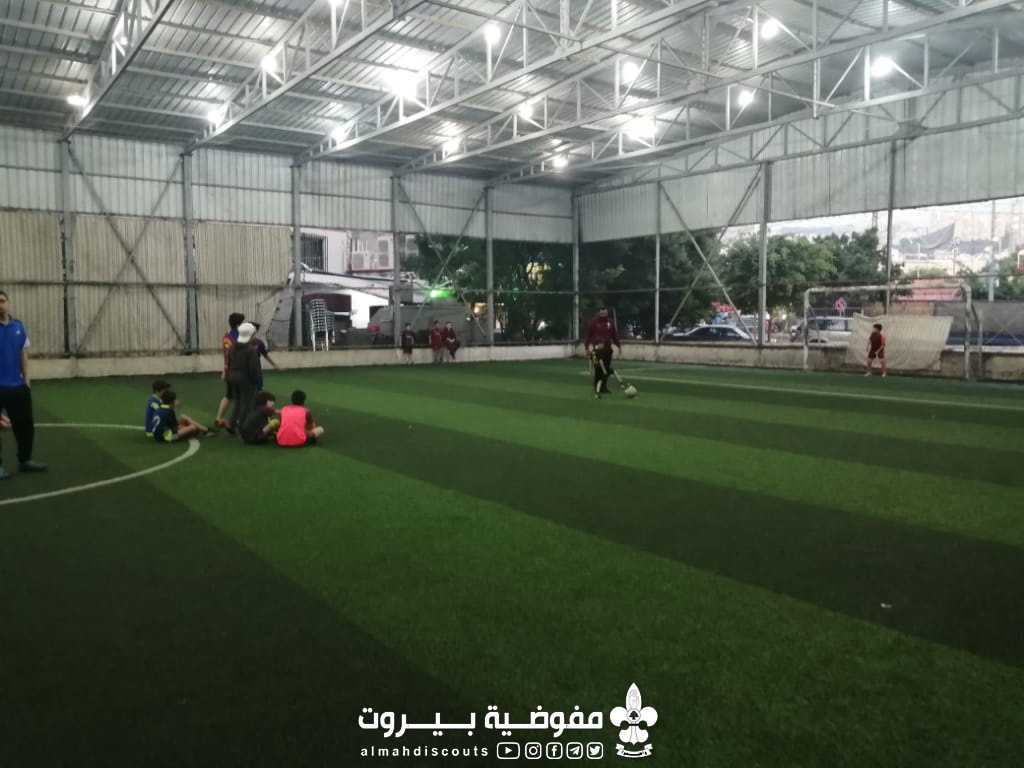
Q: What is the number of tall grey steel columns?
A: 9